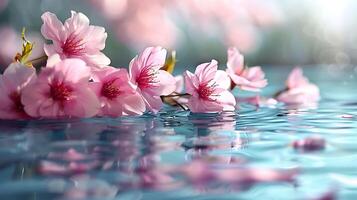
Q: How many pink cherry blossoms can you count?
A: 8